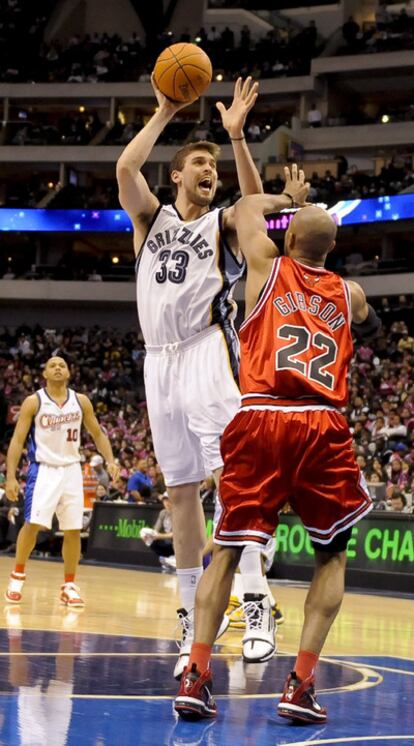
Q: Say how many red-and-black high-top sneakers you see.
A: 2